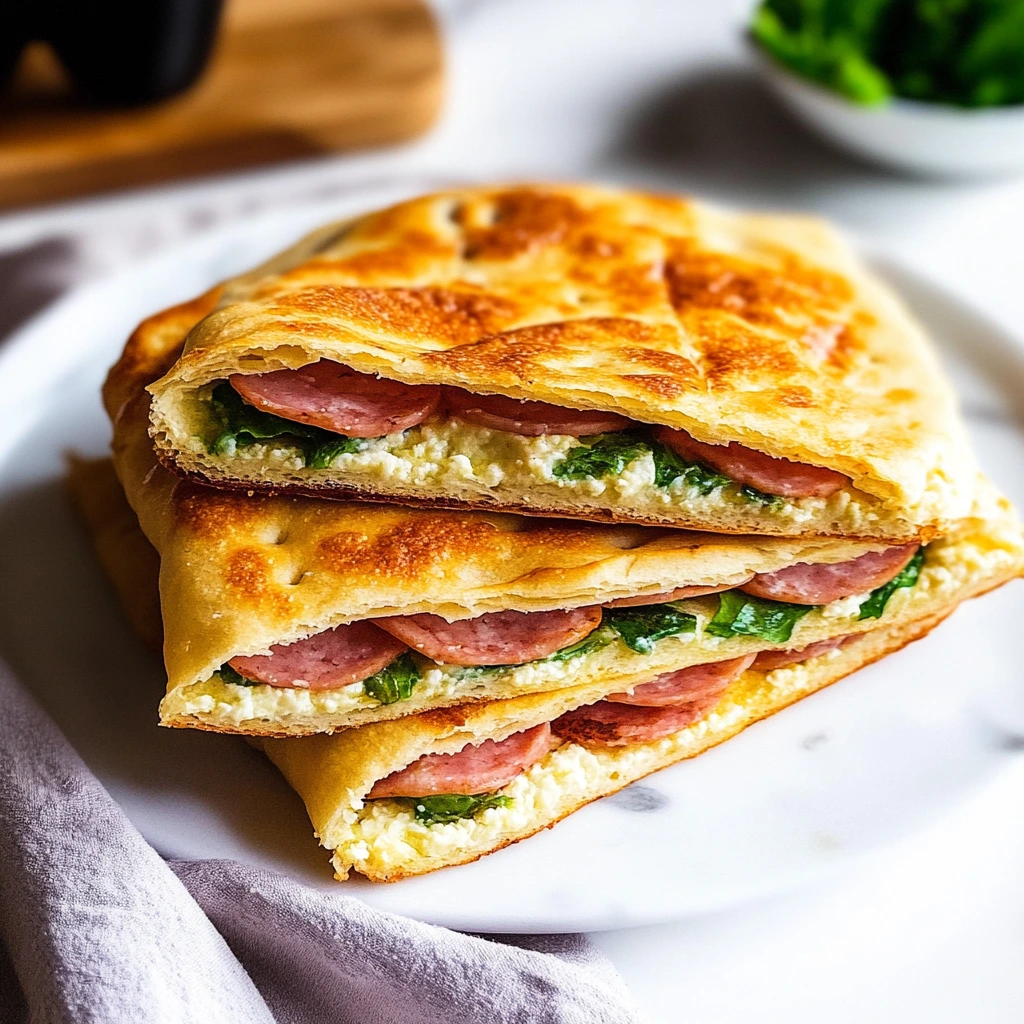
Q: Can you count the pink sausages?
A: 11